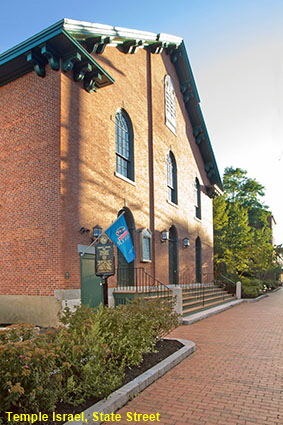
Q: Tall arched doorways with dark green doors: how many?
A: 3